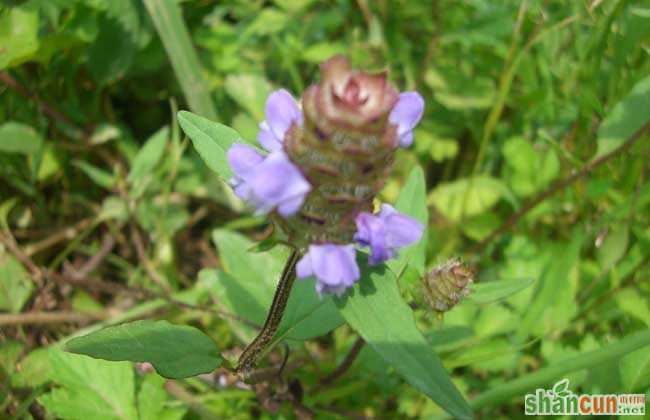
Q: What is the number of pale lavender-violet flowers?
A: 5